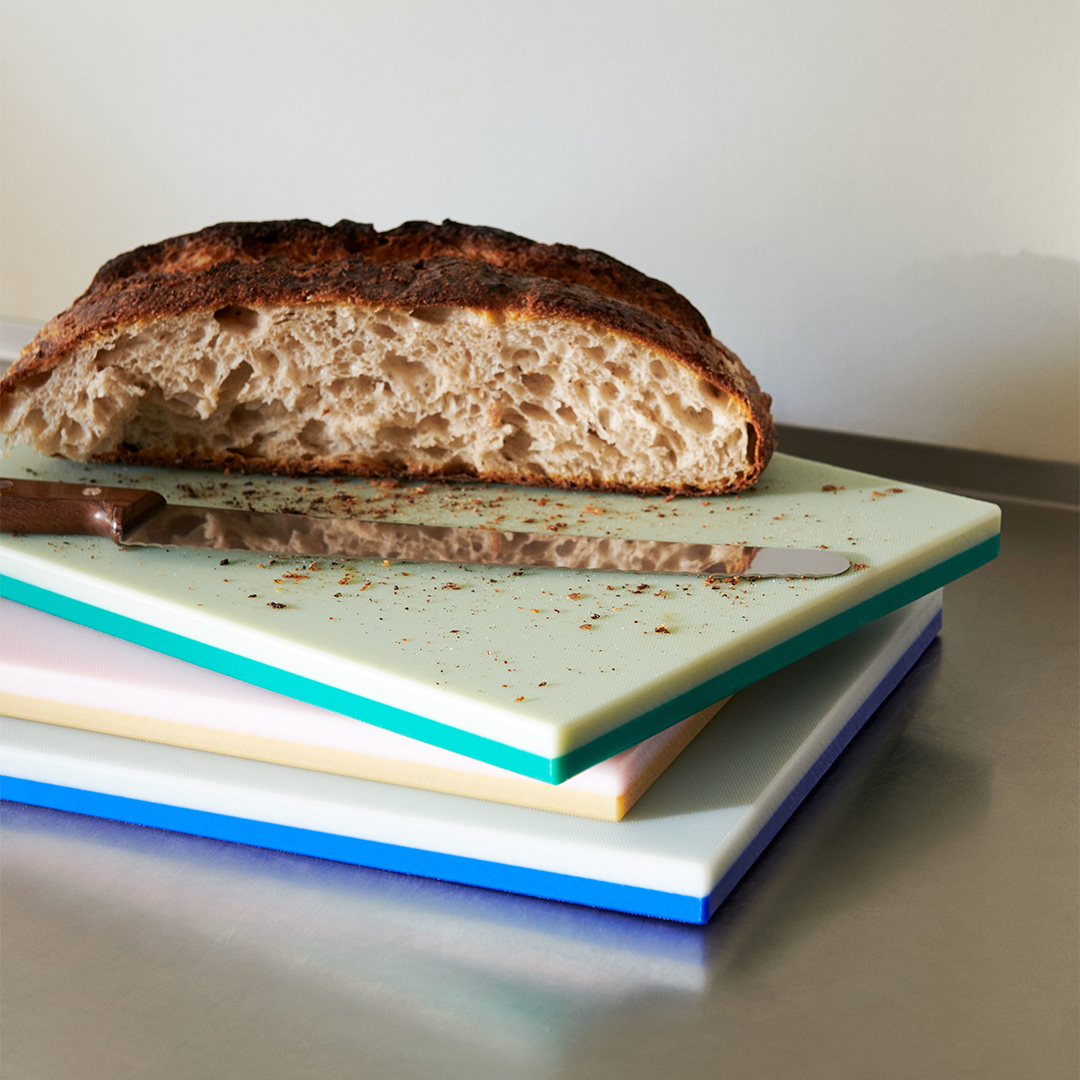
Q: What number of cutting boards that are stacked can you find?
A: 3